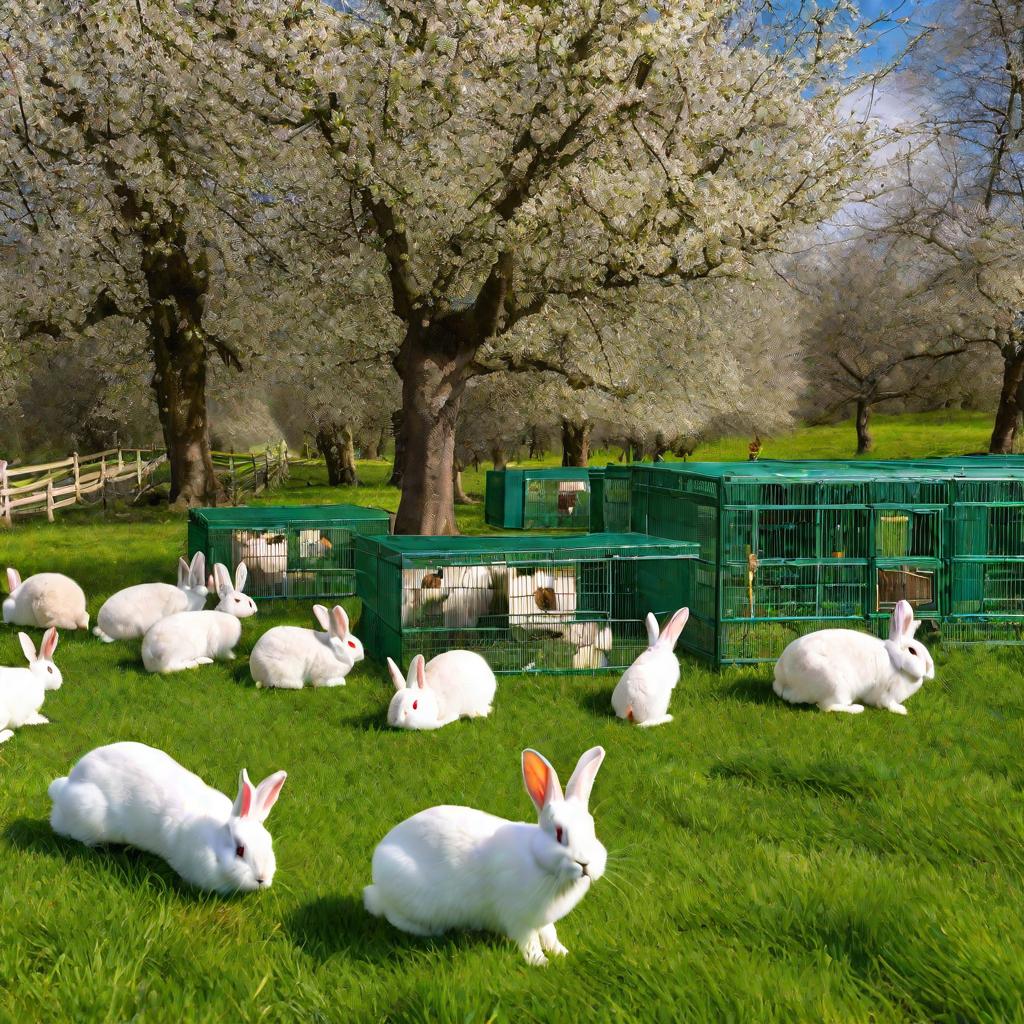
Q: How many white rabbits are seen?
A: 10